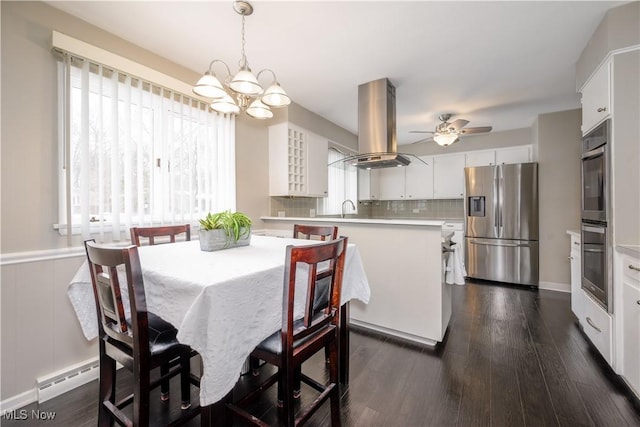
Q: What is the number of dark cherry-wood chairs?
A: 4